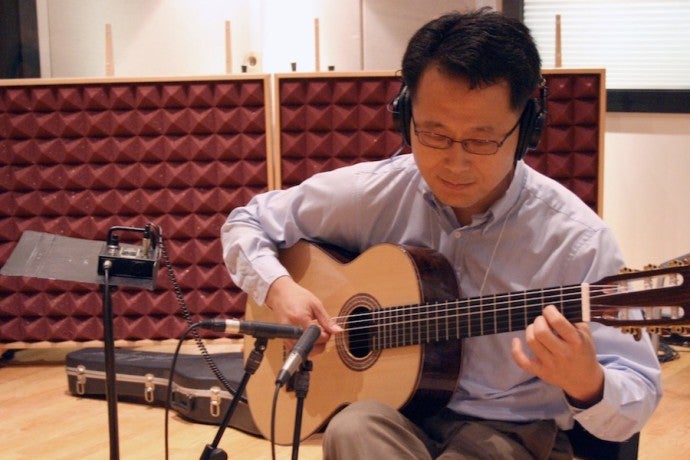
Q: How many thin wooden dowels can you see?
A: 4